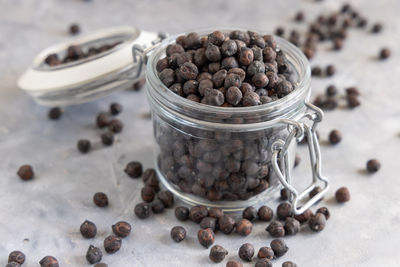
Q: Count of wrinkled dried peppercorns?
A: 0